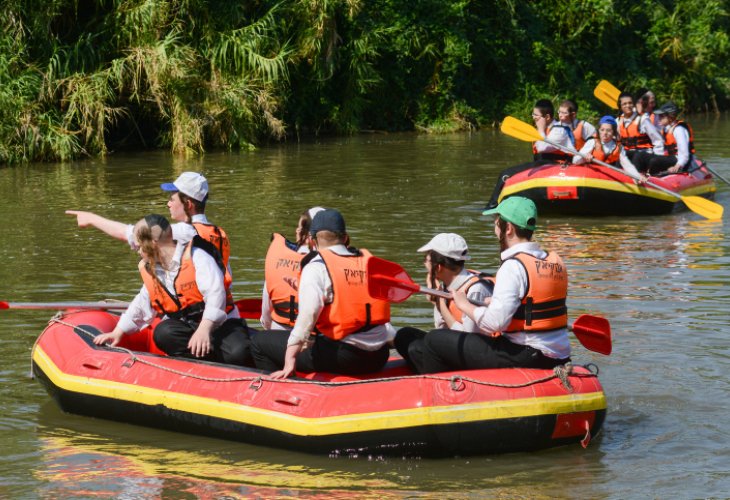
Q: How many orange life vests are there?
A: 12